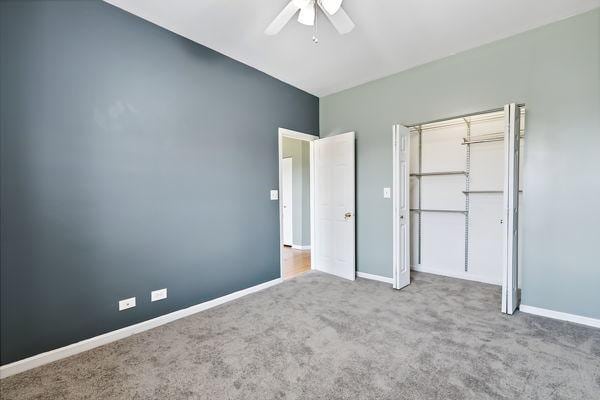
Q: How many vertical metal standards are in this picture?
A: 2